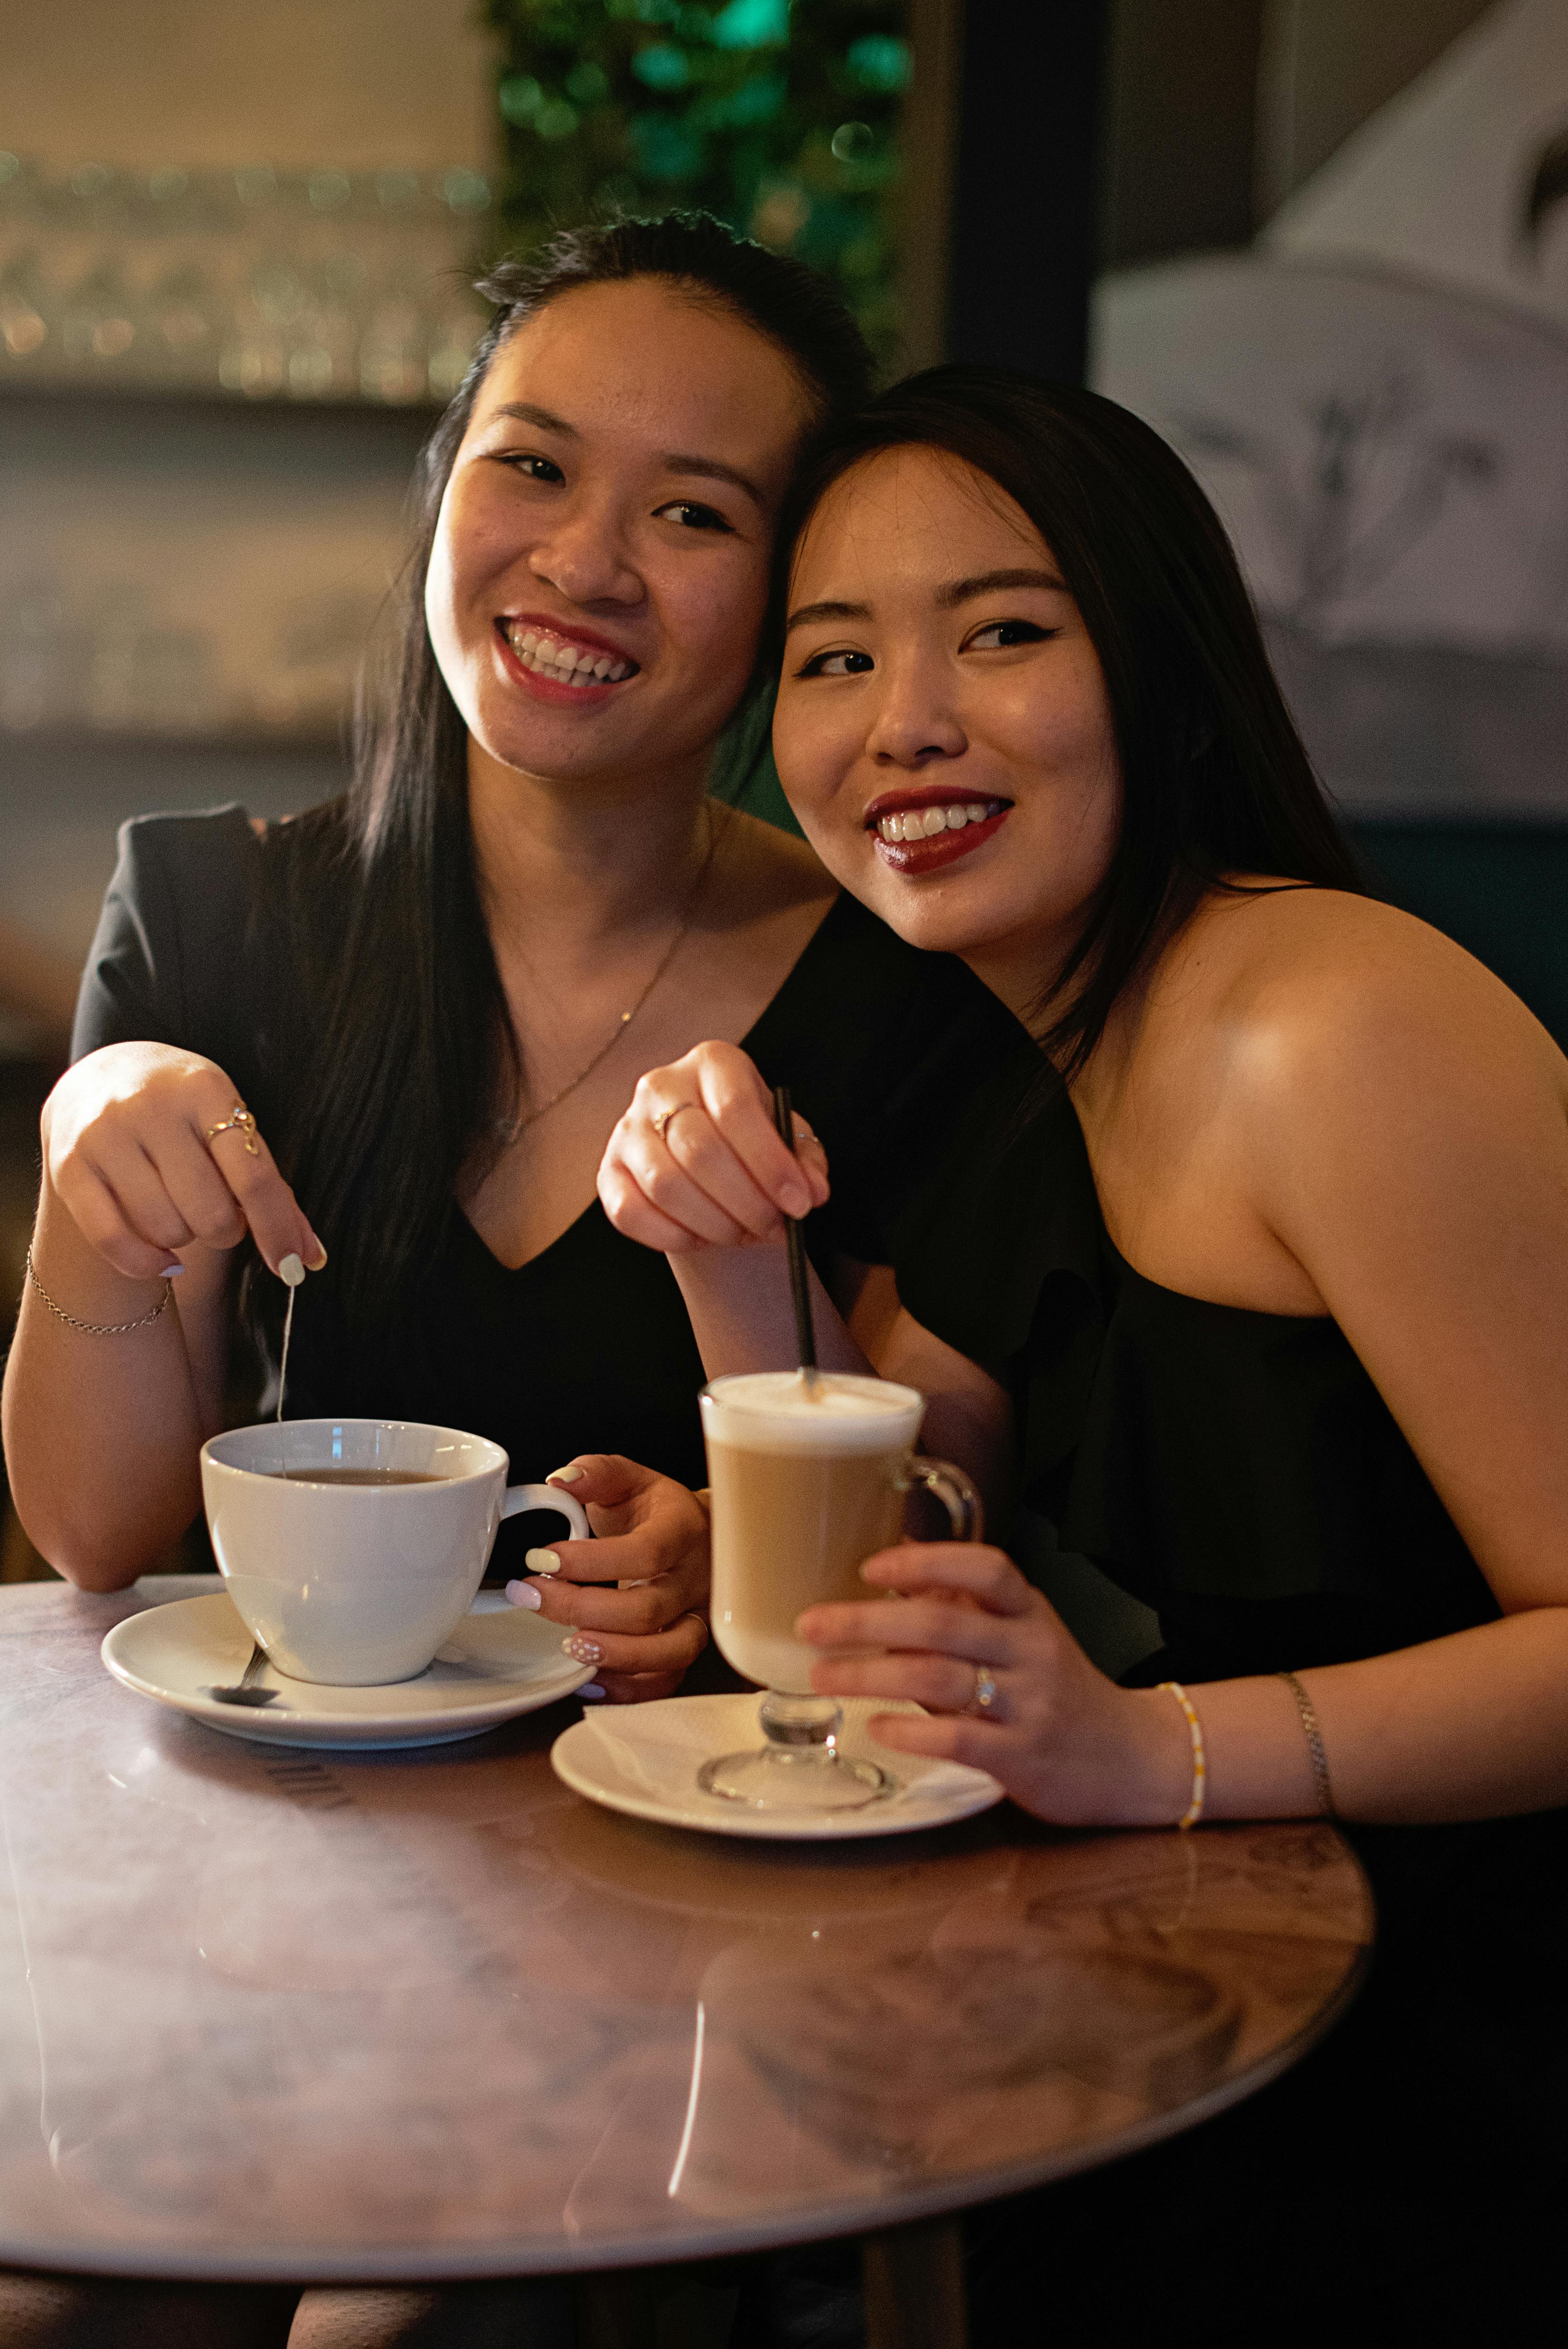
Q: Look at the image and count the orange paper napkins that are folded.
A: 0